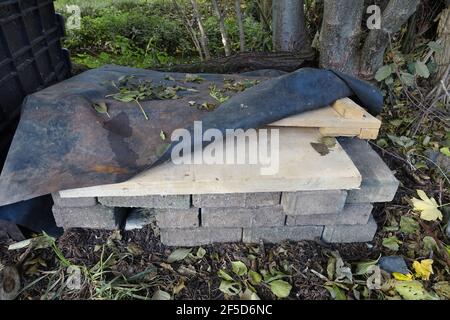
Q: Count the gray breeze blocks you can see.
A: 12